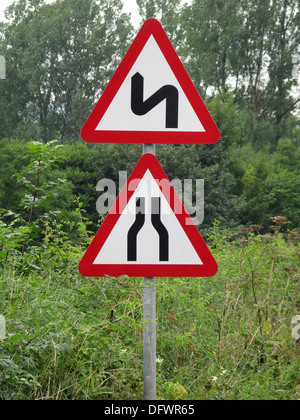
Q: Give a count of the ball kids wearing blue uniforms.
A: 0